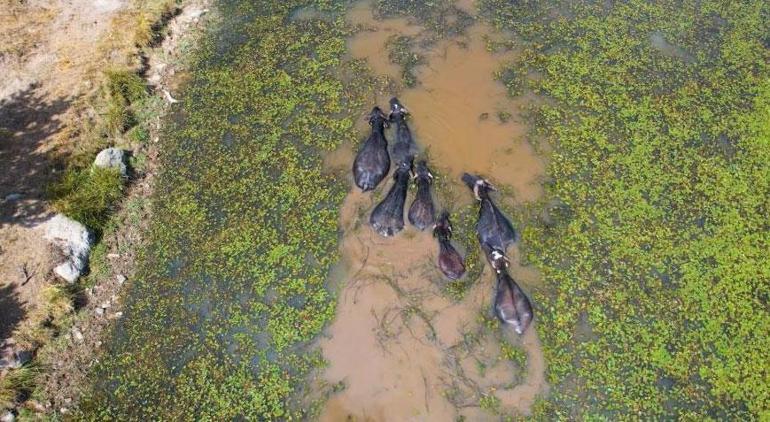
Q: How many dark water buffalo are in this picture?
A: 7